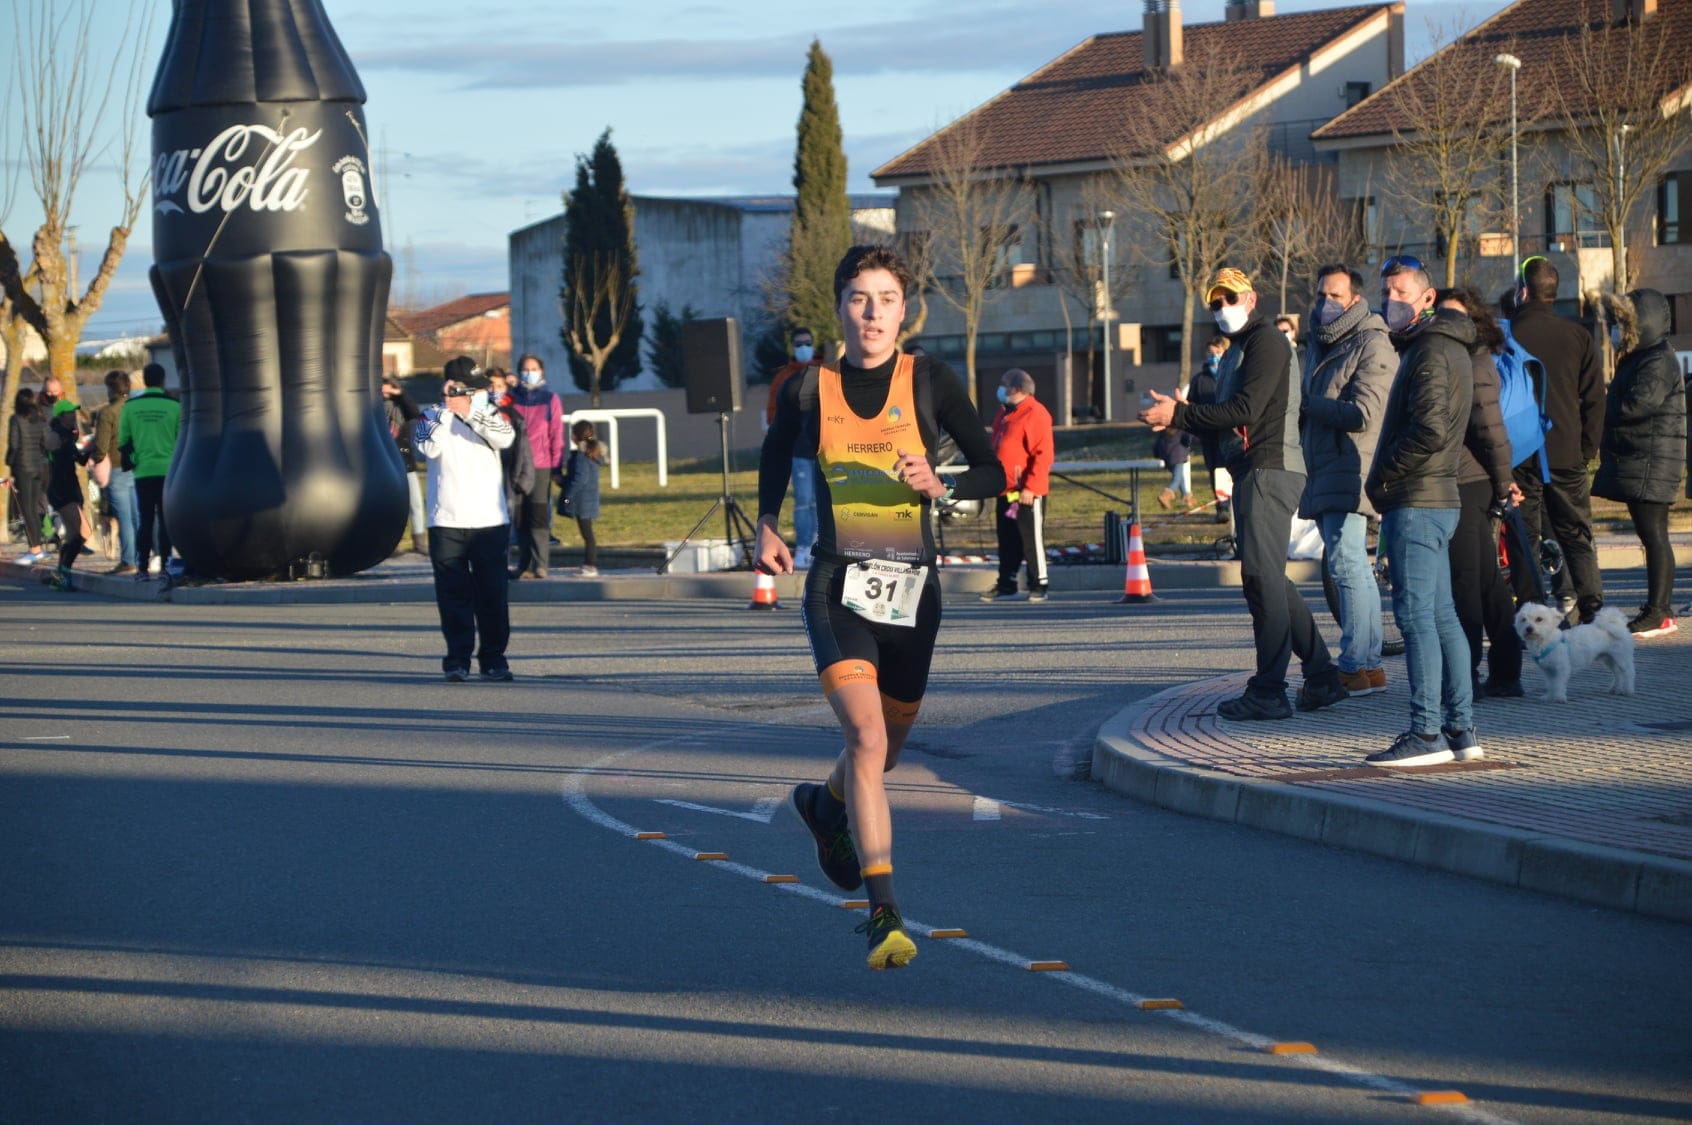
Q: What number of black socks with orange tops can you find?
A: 2